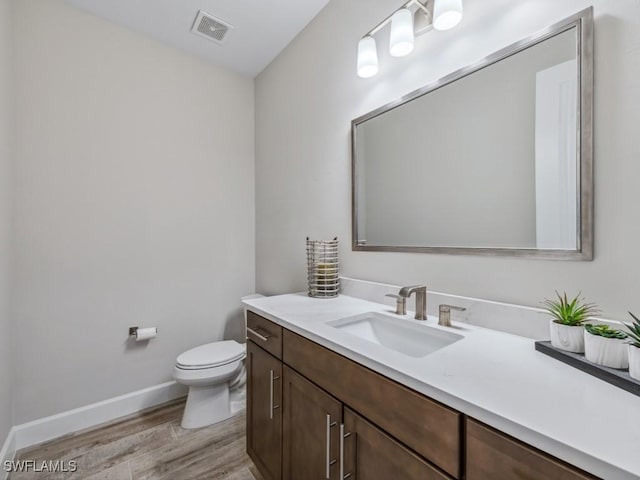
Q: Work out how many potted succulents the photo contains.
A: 3